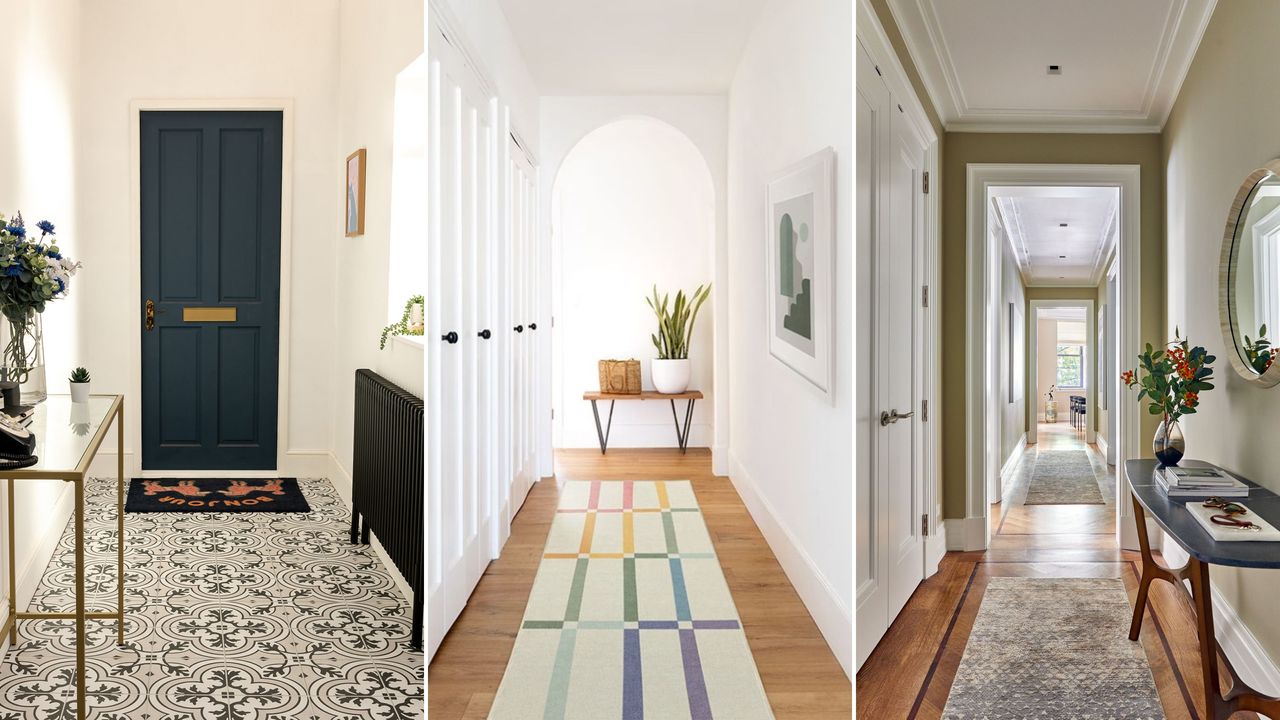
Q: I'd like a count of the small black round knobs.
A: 4